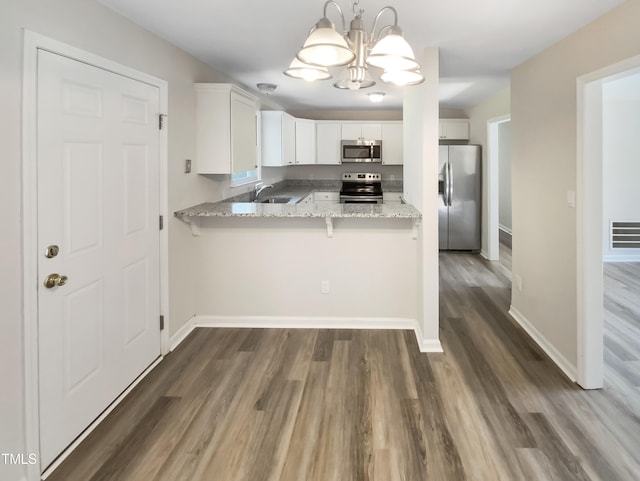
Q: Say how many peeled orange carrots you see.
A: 0